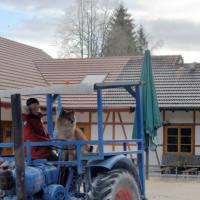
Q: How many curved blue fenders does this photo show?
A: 1